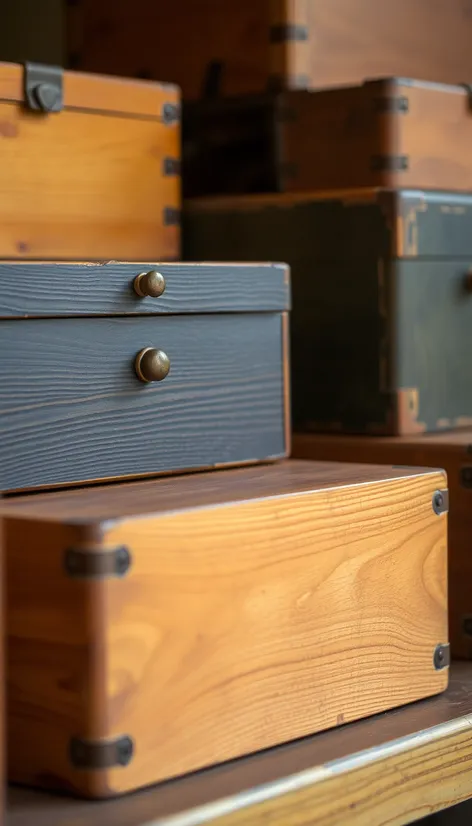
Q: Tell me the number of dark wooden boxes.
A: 2